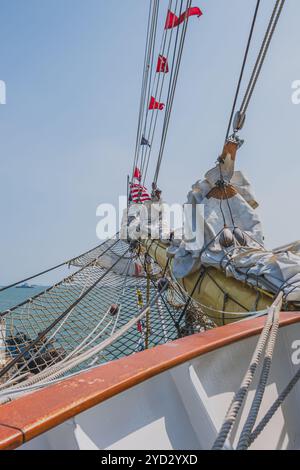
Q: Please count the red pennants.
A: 4